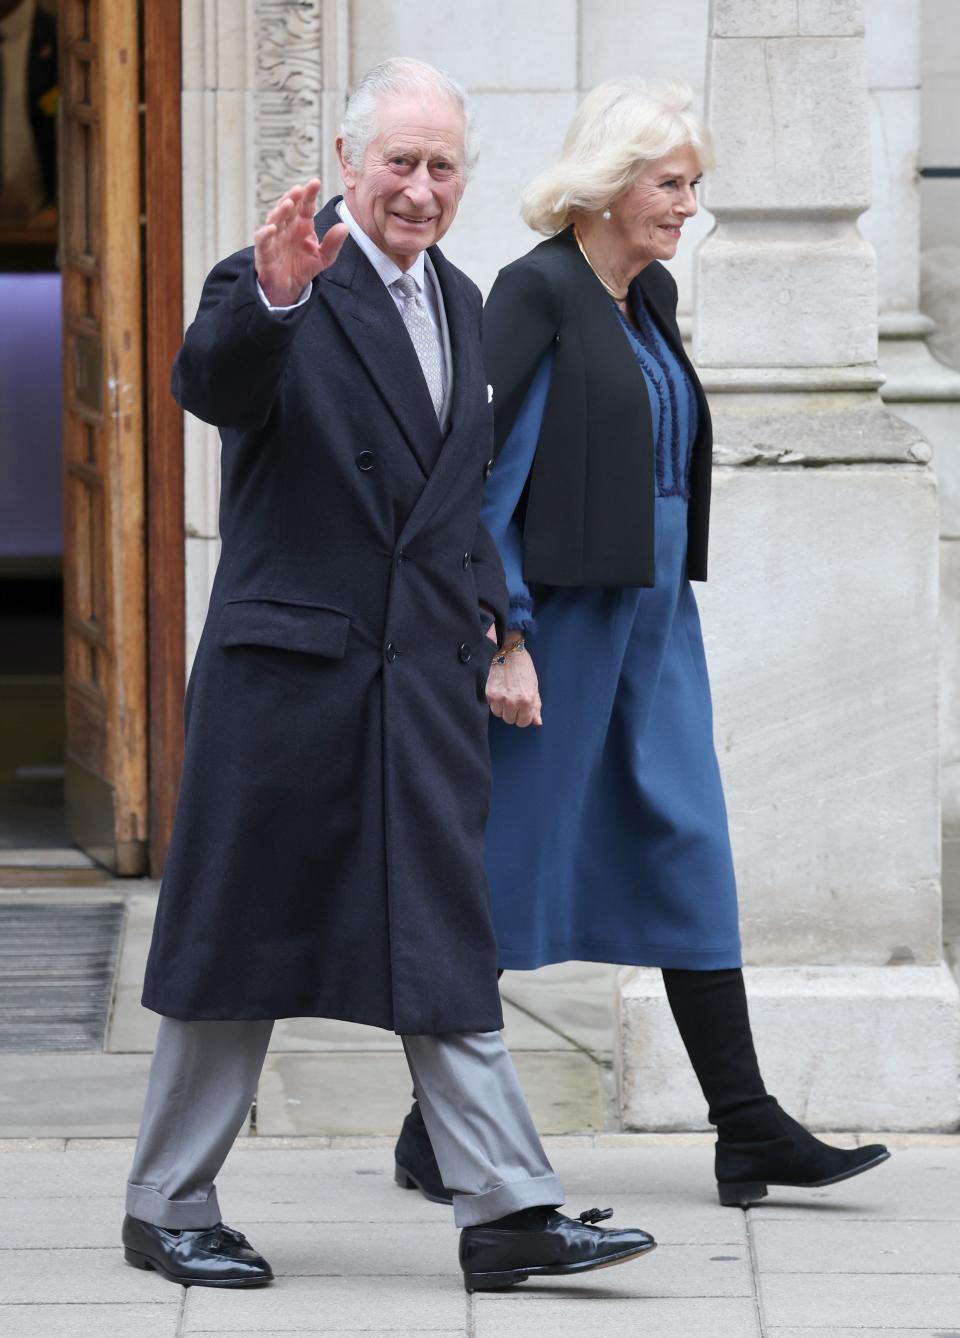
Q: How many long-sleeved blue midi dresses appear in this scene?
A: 1